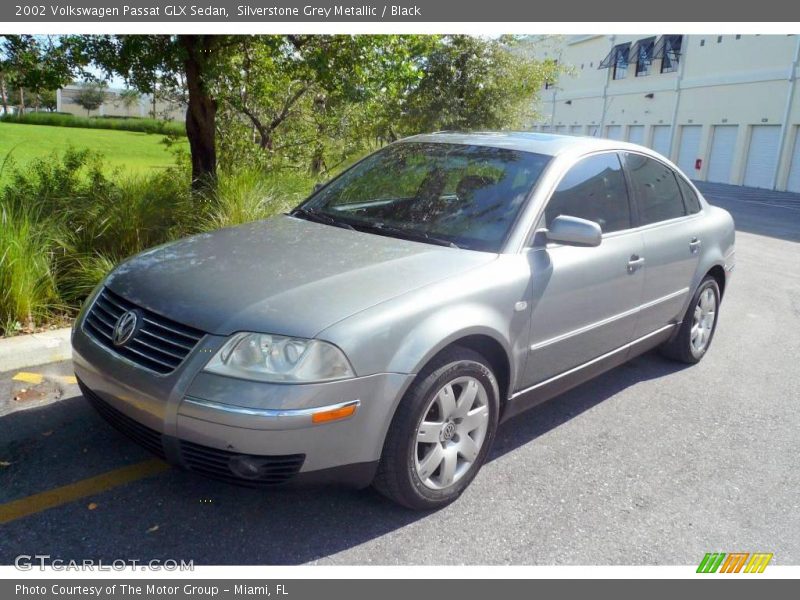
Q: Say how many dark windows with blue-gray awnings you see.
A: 3